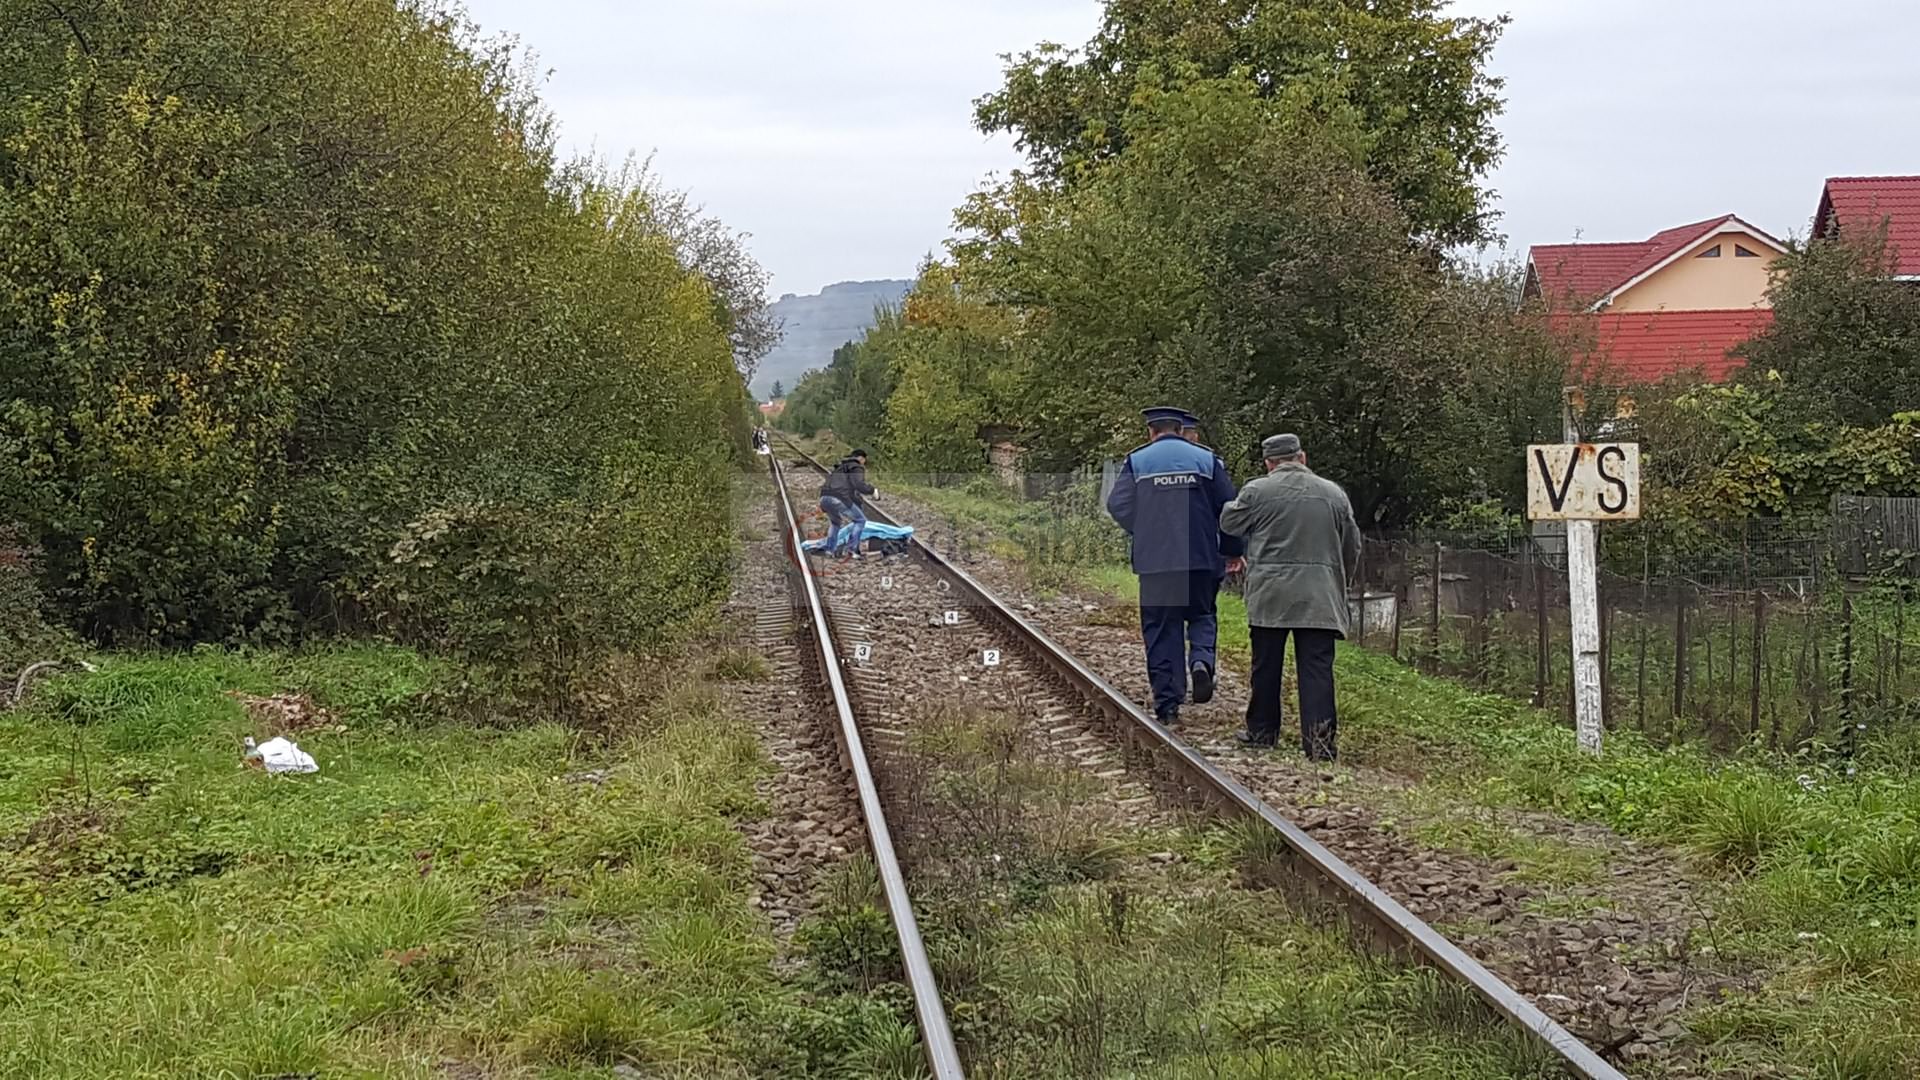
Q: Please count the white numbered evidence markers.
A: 4